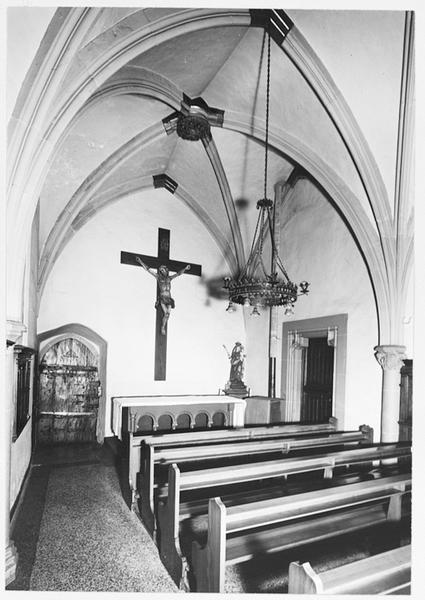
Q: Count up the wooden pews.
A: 5